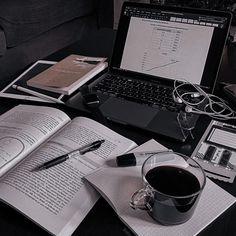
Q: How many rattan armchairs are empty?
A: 0